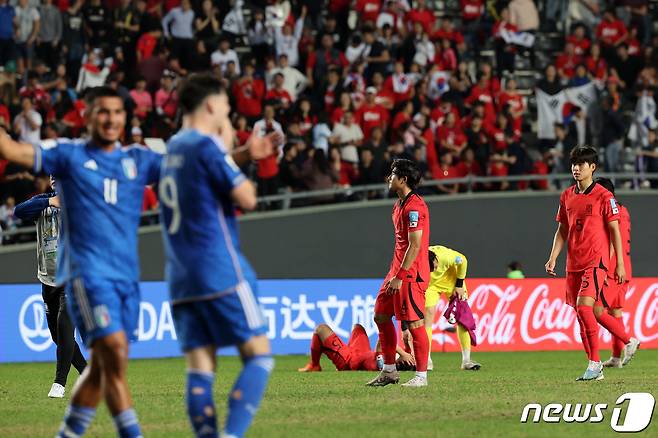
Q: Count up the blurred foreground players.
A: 2